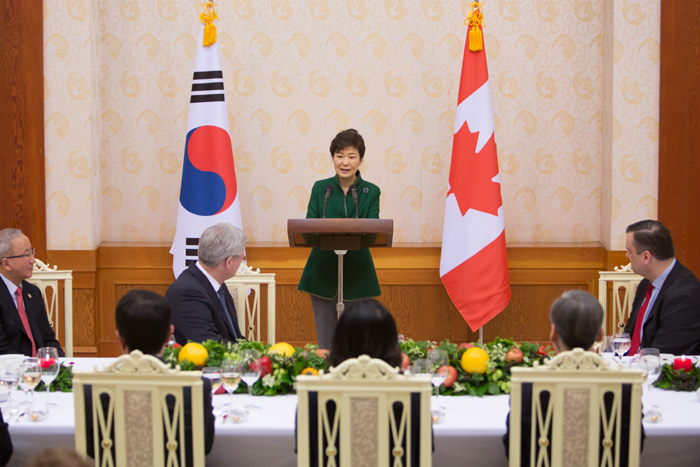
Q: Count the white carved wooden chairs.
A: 6